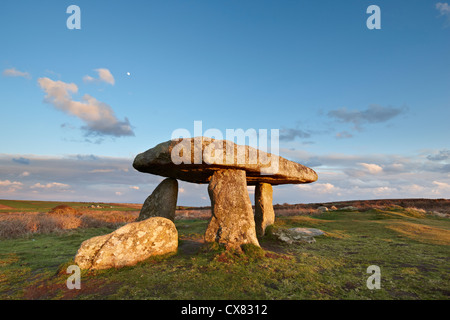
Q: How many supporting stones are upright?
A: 3